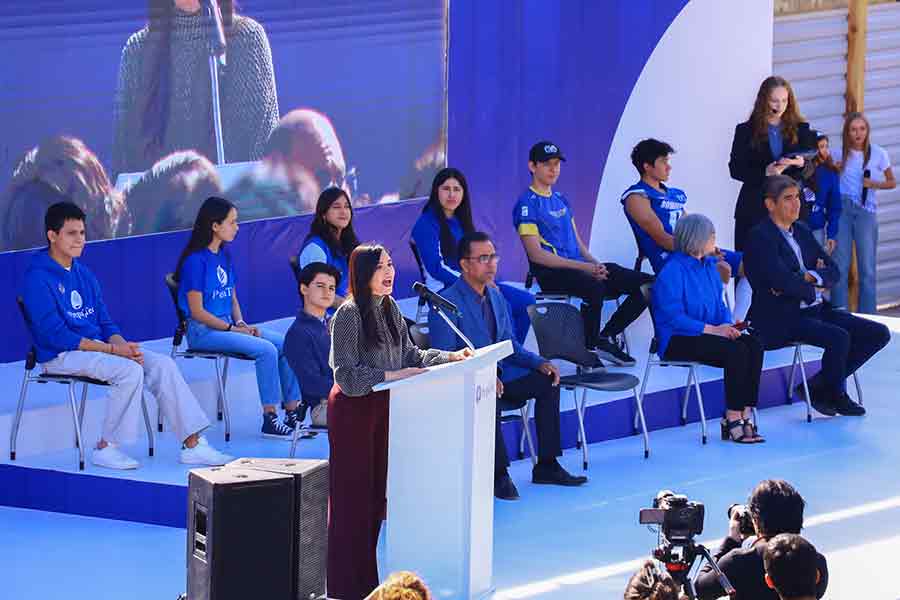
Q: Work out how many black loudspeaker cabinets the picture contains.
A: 2